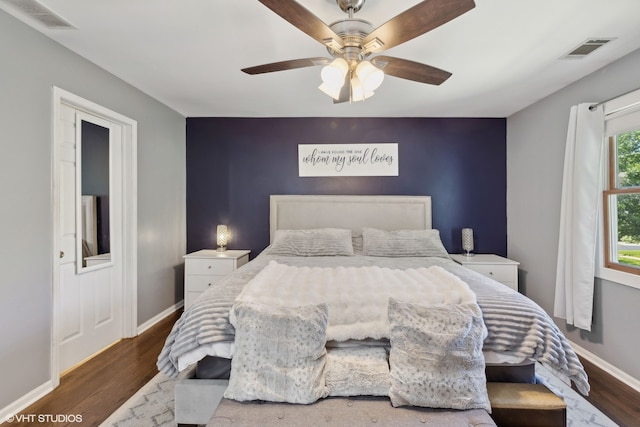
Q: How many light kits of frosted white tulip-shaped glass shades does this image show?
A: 1